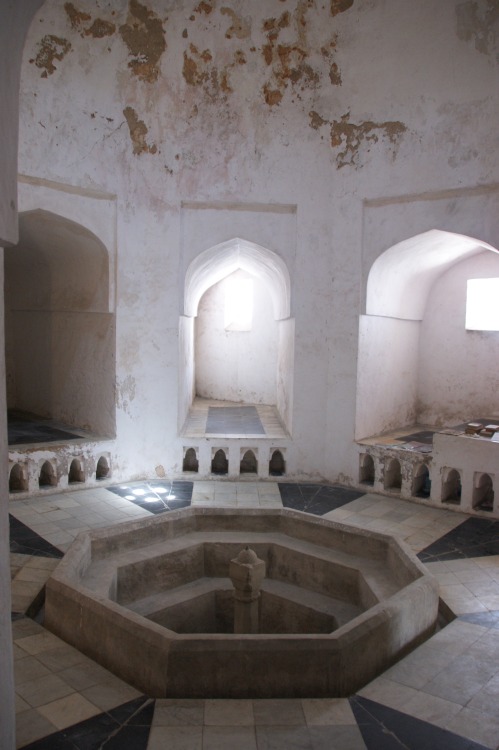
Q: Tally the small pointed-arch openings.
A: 13